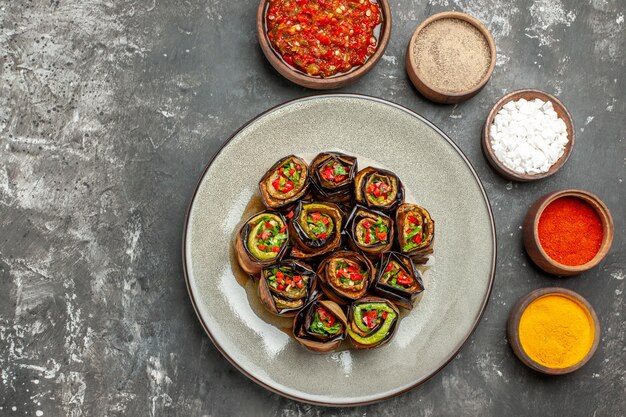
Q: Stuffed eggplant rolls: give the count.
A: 12